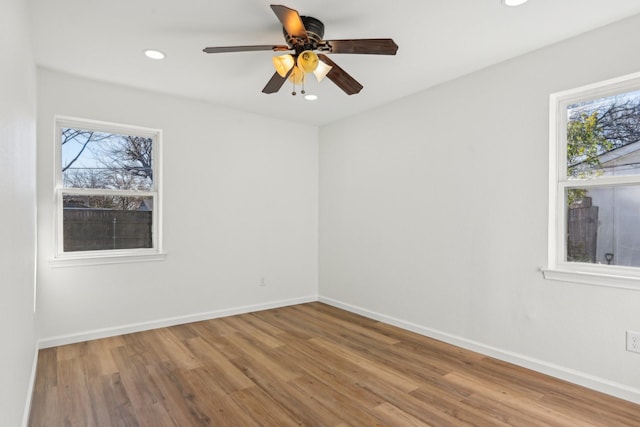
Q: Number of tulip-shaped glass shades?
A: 4